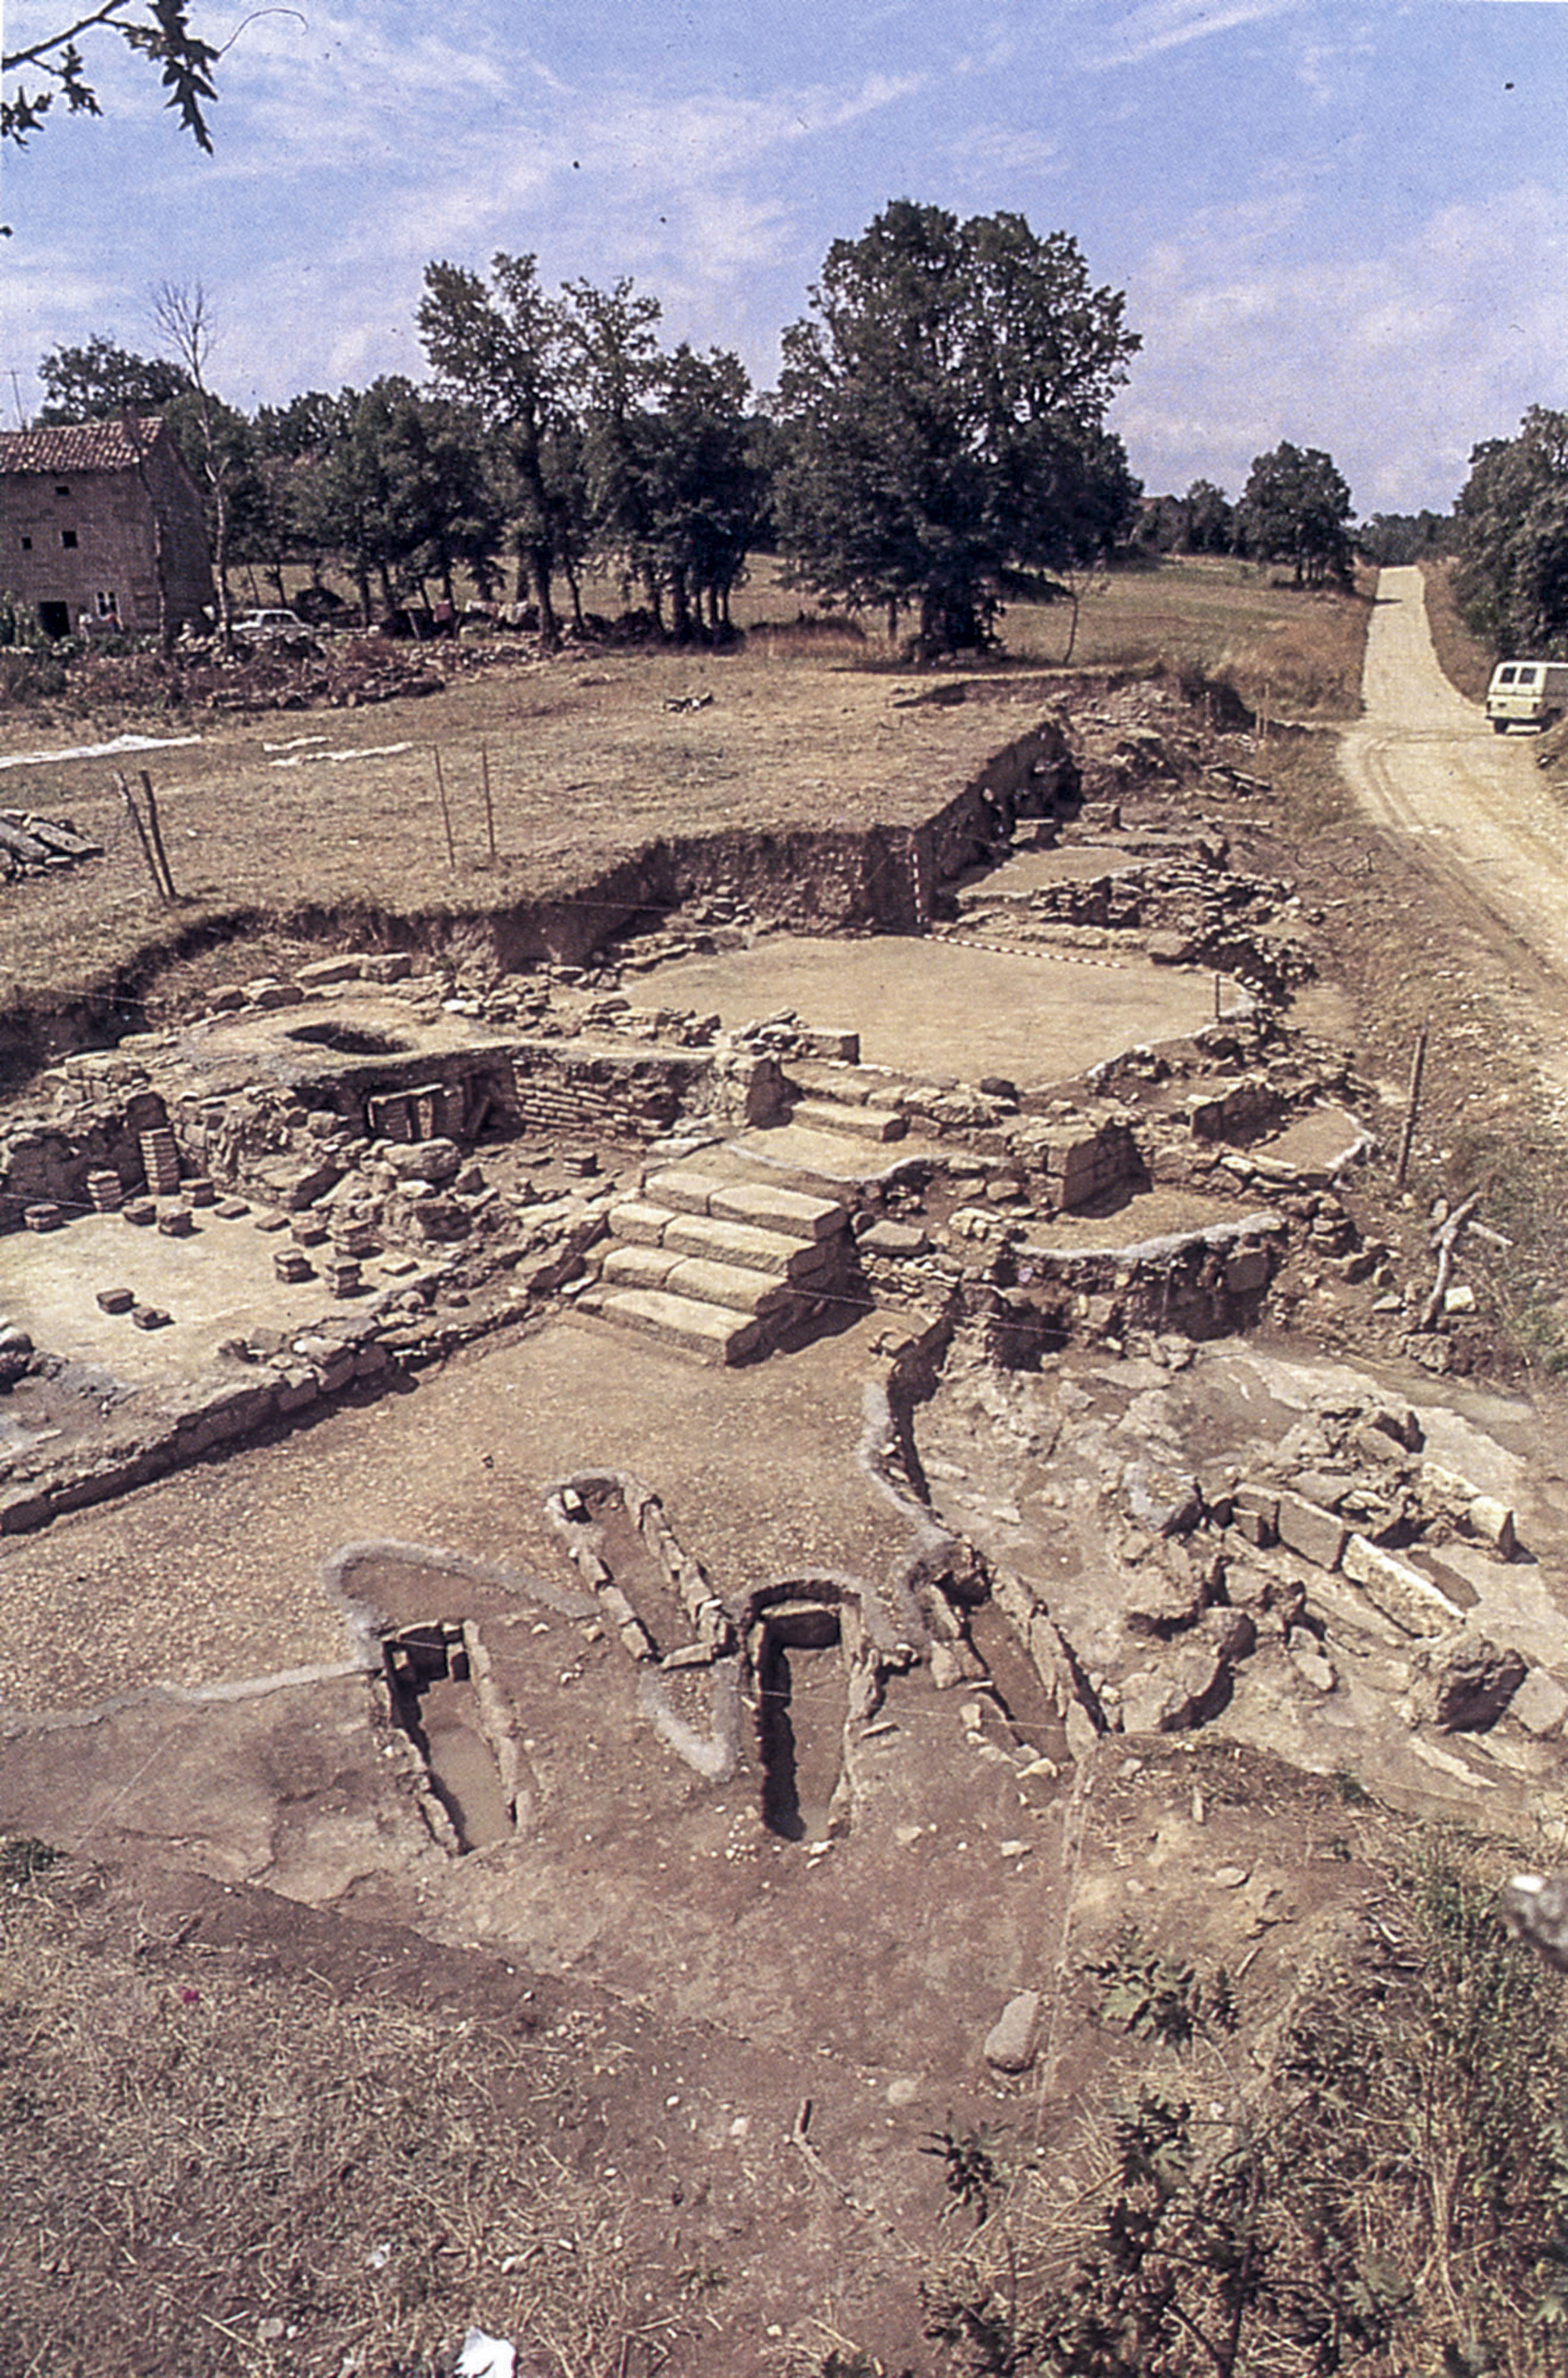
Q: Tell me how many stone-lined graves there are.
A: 4